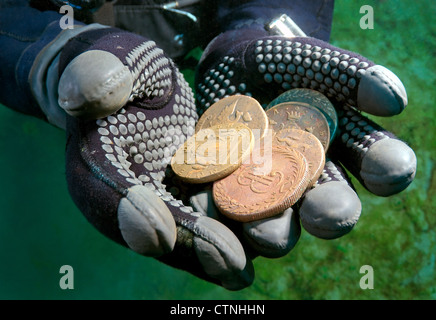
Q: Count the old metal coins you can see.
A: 6